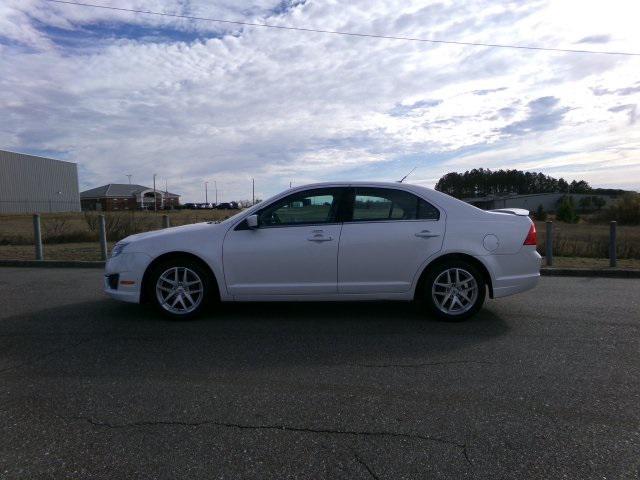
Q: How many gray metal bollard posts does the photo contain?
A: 5